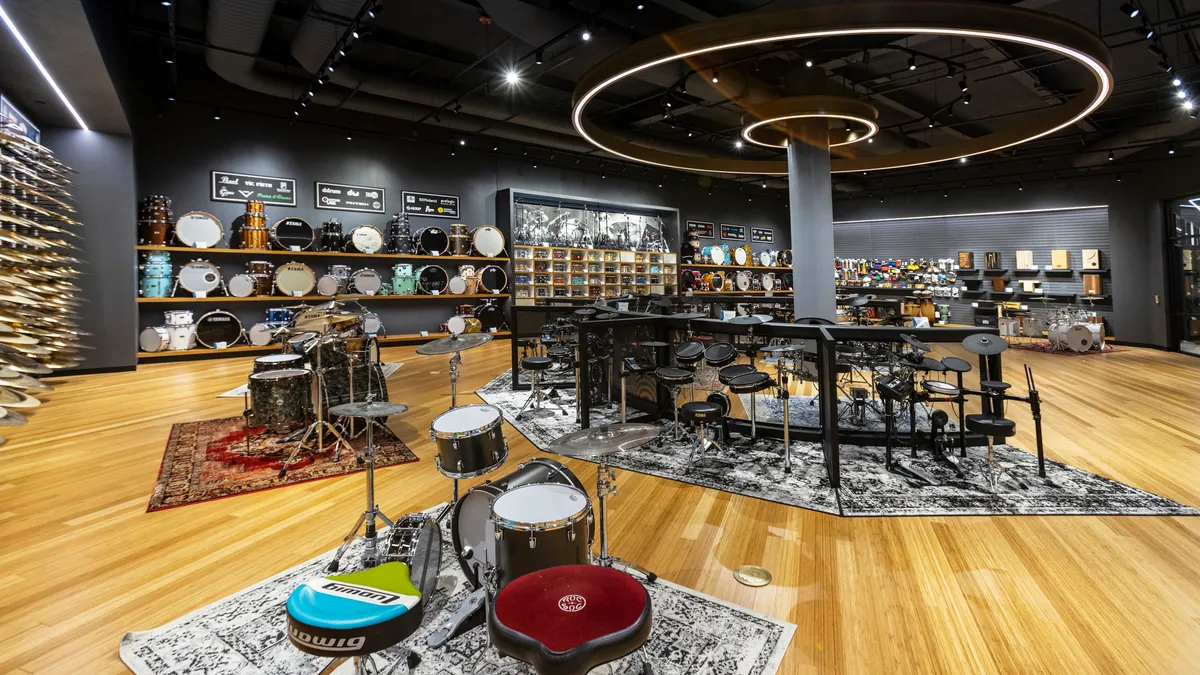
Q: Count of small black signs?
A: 6